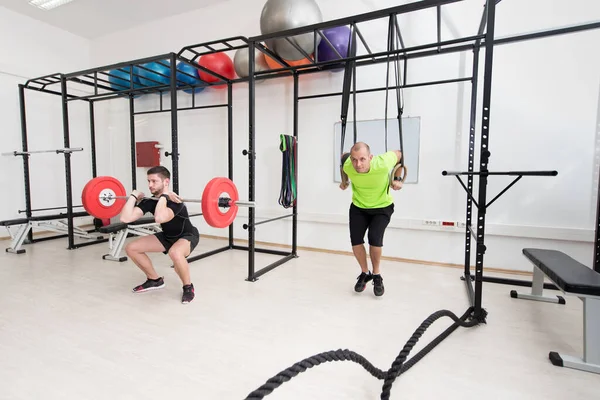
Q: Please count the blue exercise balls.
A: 3